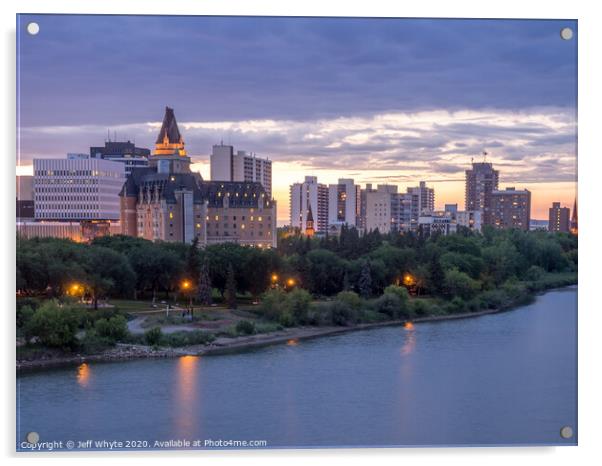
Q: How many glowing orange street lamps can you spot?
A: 5